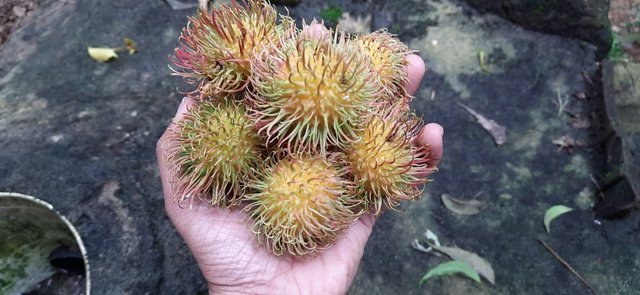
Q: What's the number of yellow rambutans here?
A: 6